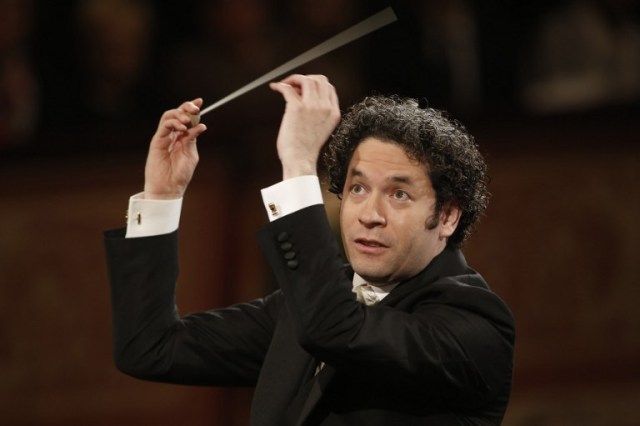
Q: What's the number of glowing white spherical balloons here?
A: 0